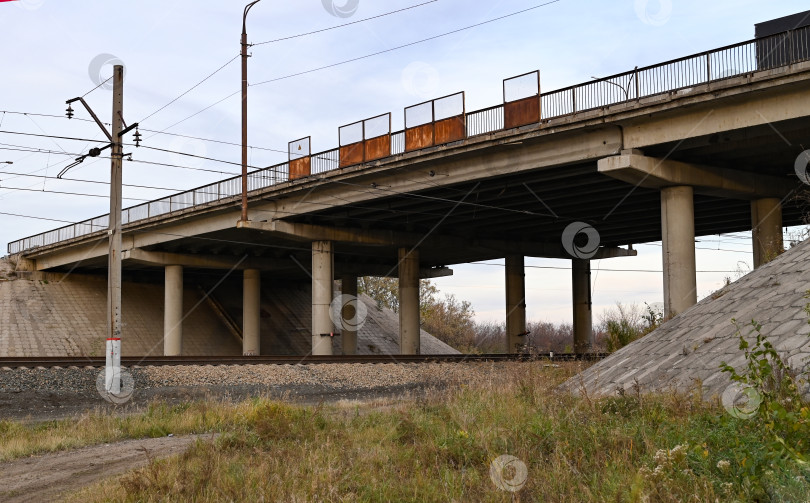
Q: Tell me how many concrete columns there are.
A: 9